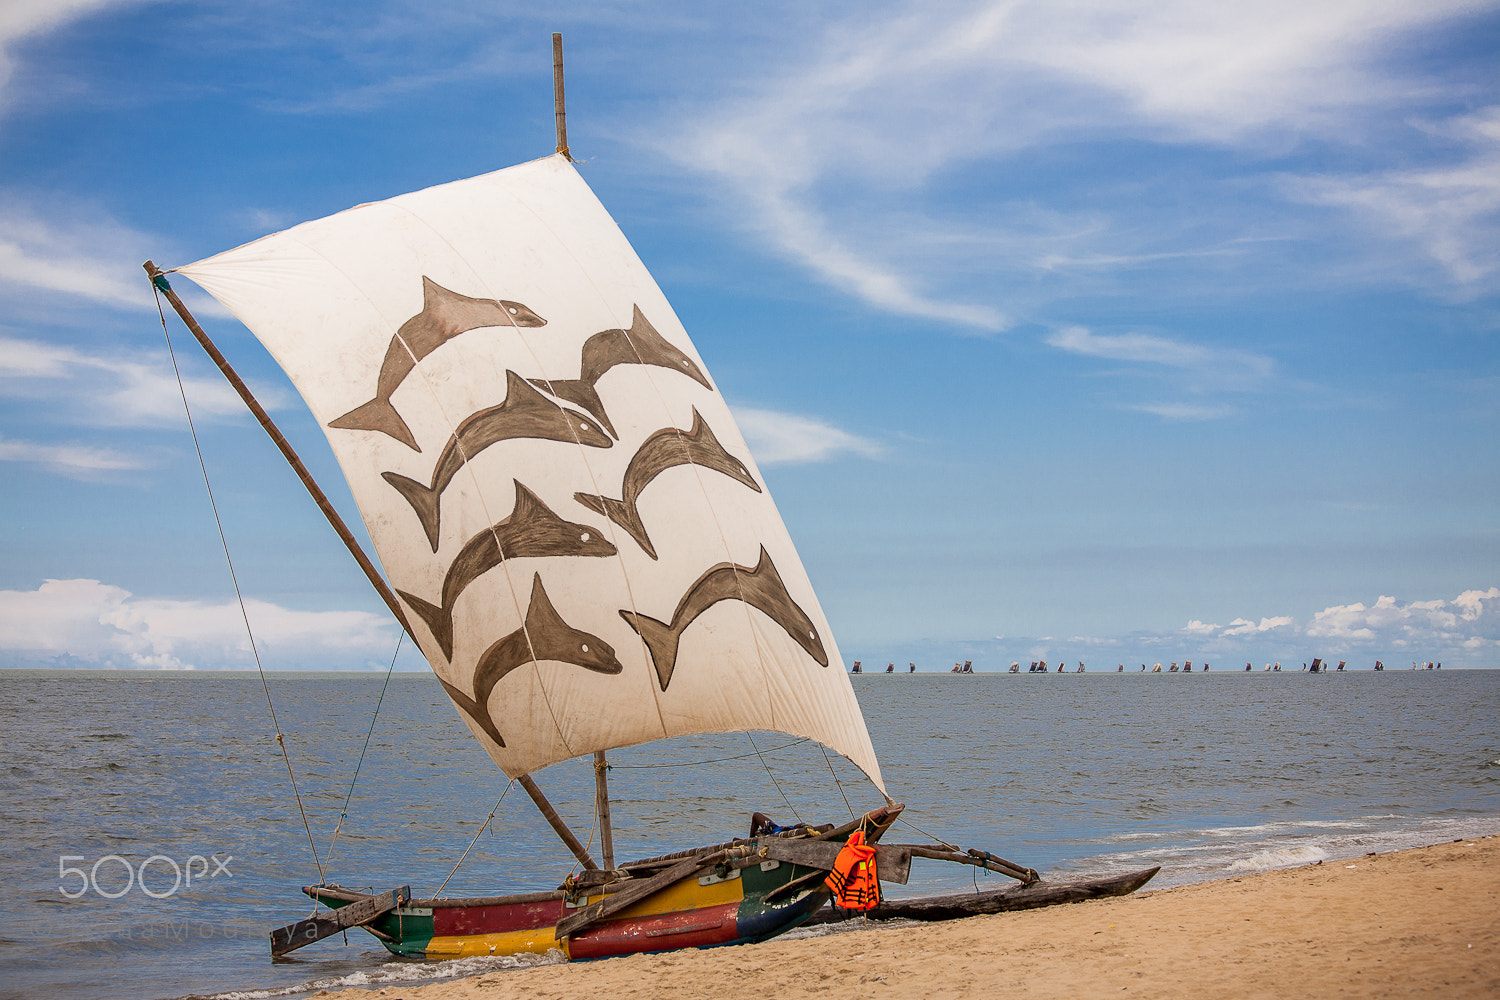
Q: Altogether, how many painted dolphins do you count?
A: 7